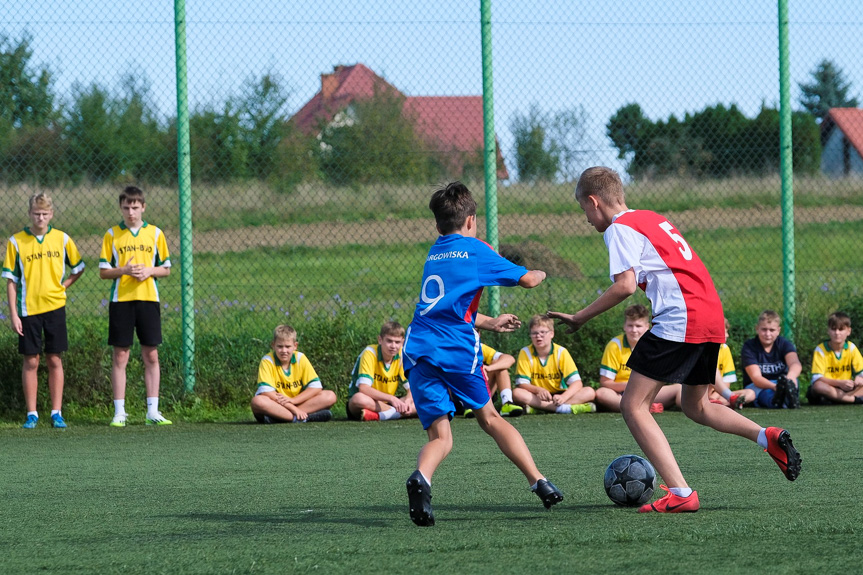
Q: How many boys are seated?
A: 8